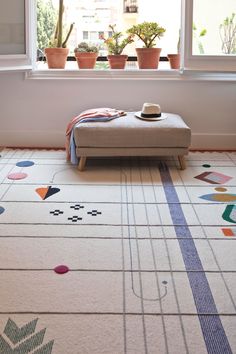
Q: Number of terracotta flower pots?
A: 5